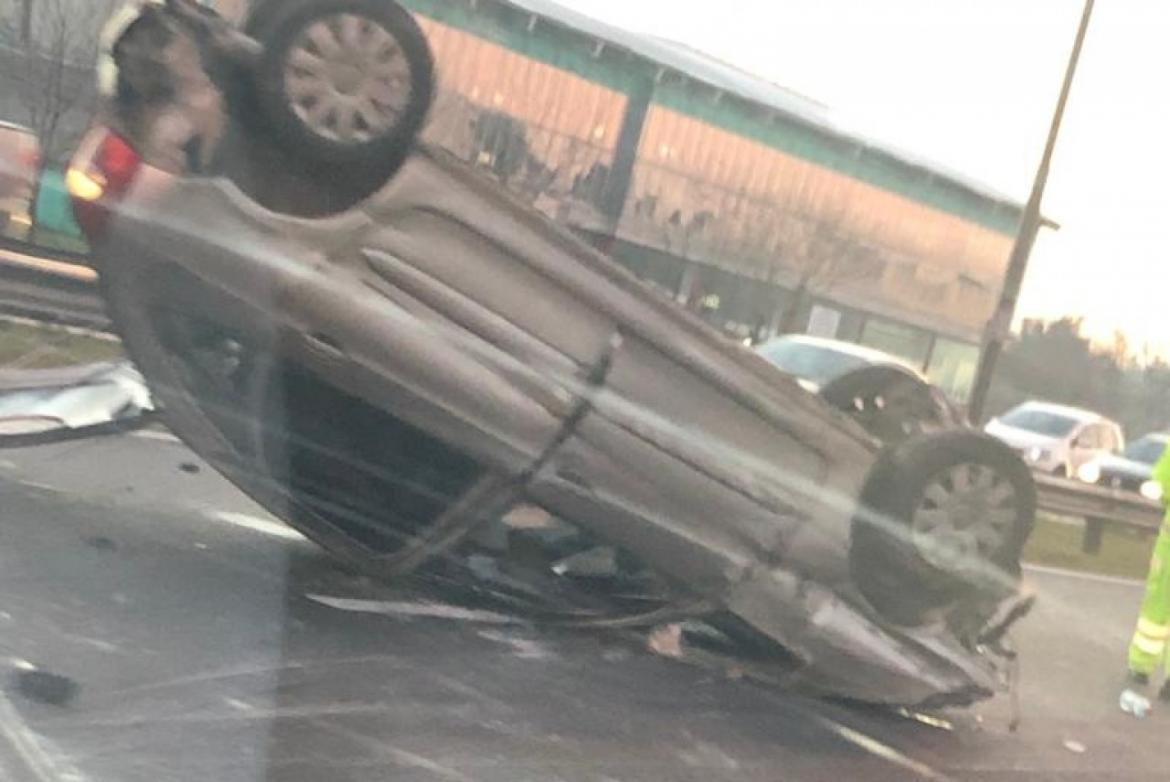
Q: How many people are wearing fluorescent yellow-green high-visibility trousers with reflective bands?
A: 1